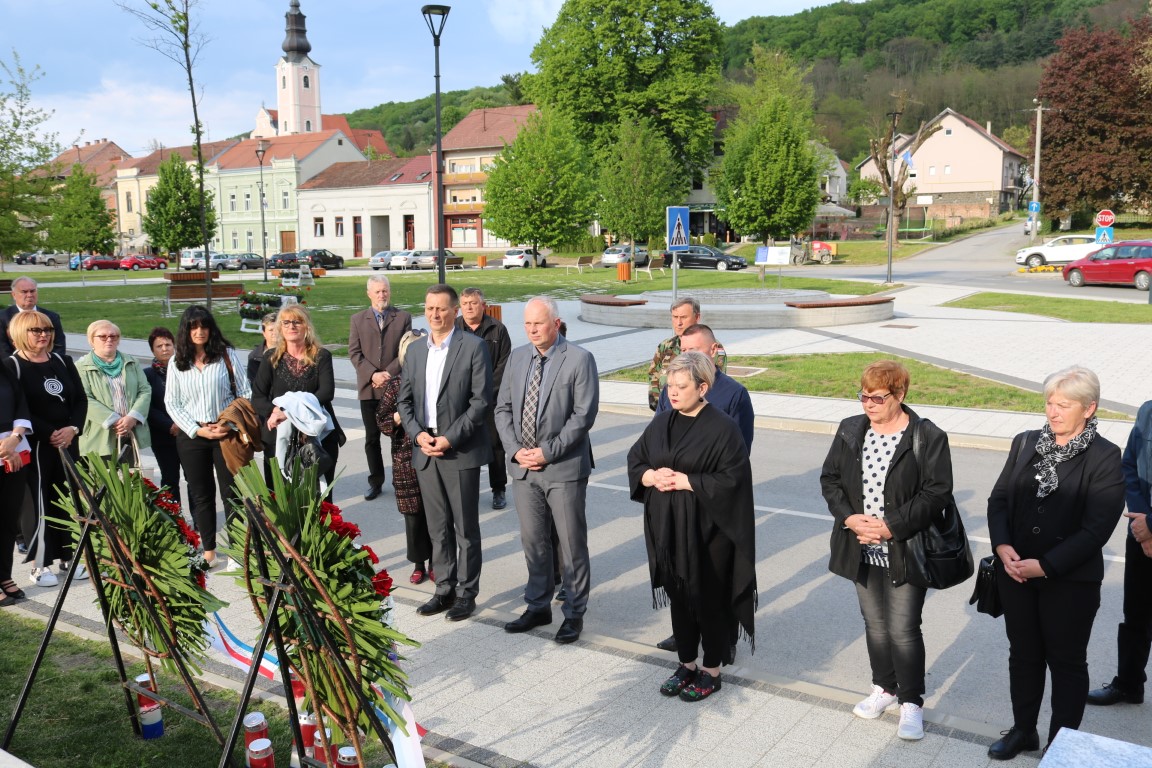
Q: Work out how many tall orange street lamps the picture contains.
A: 0